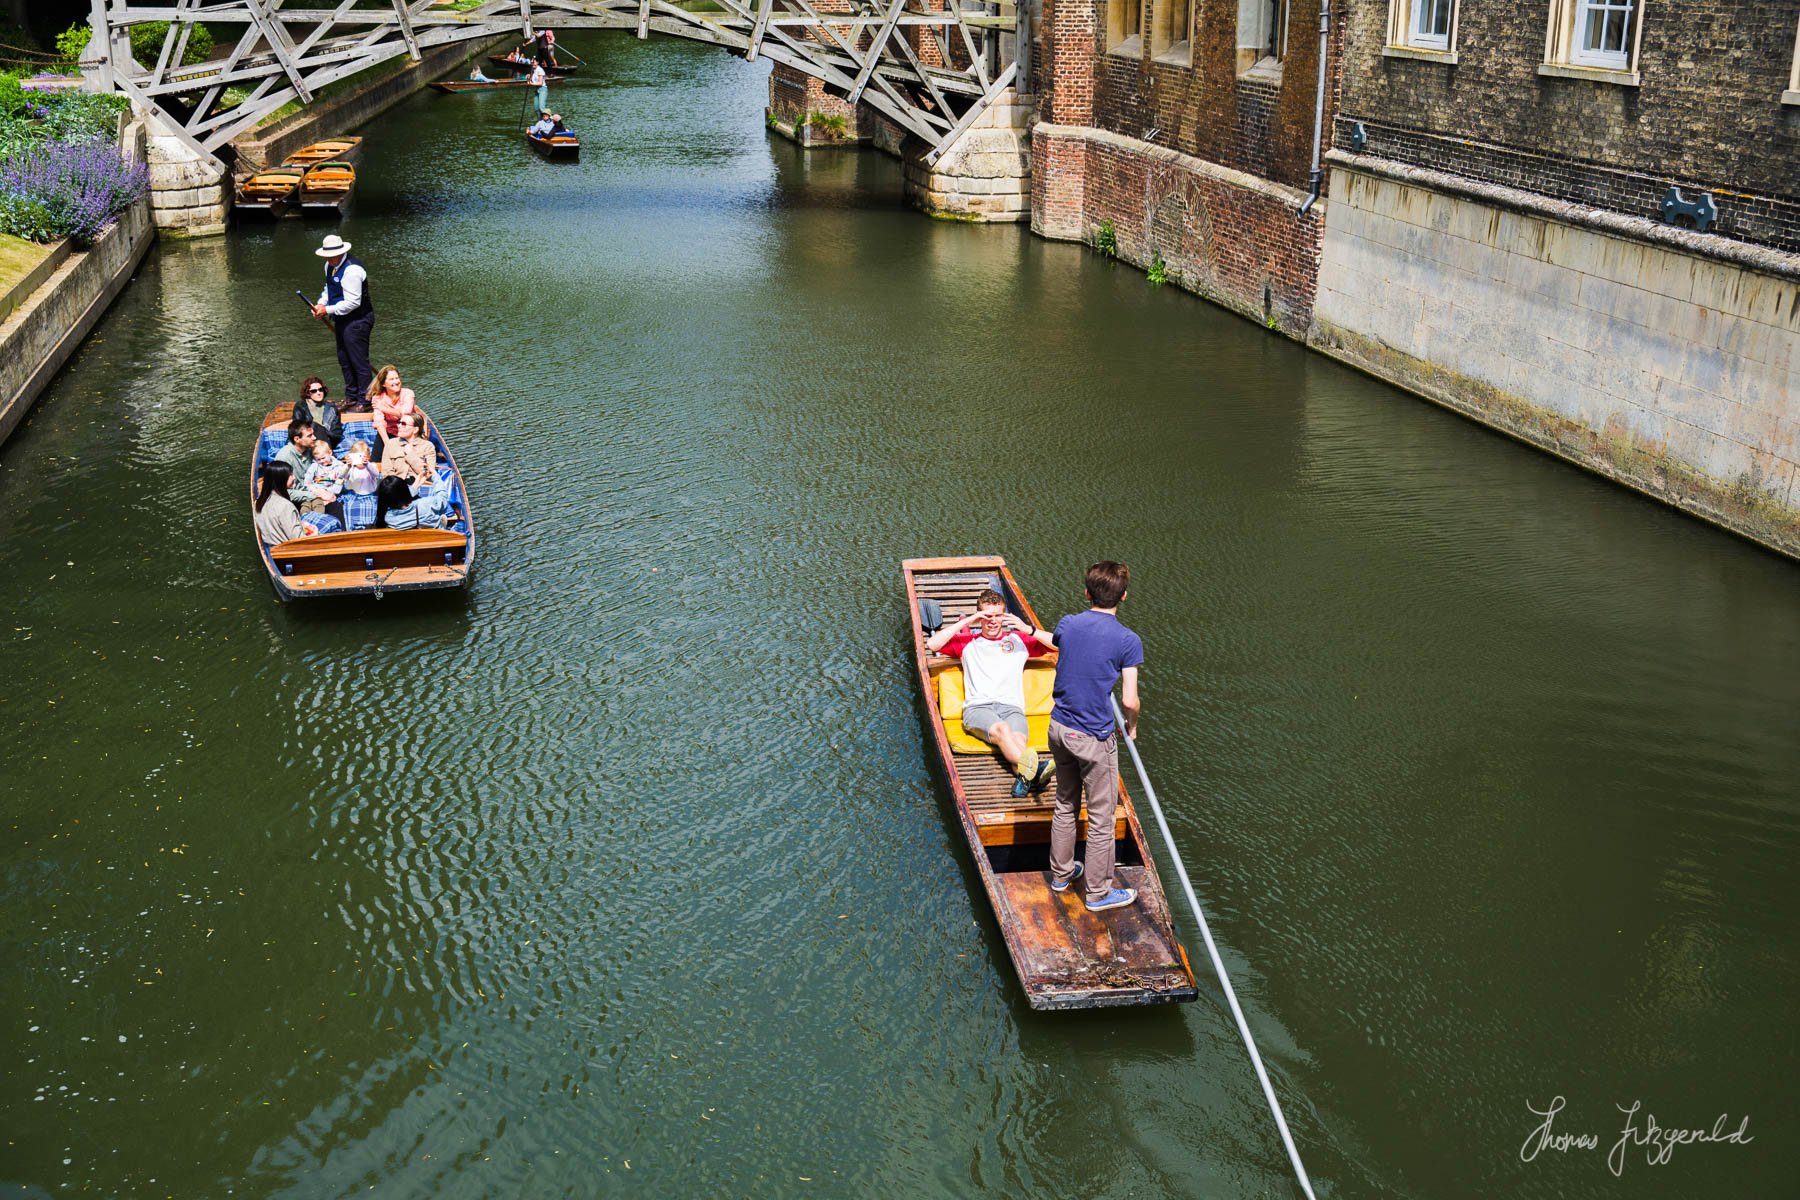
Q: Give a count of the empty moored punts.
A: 3